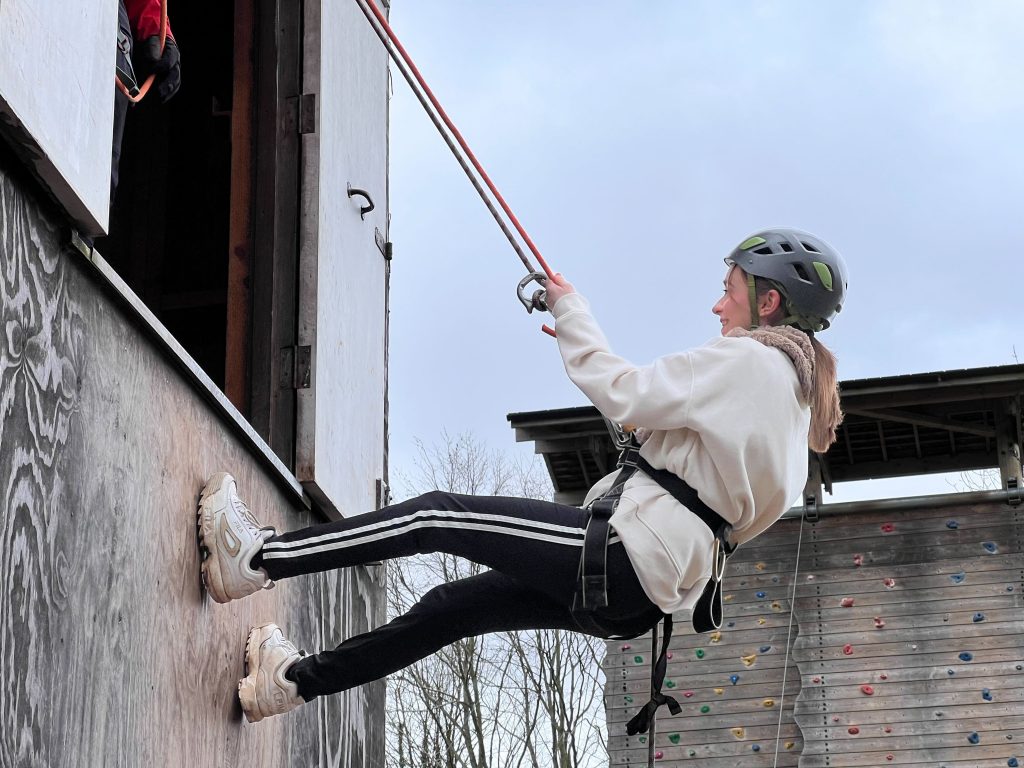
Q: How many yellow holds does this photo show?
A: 10